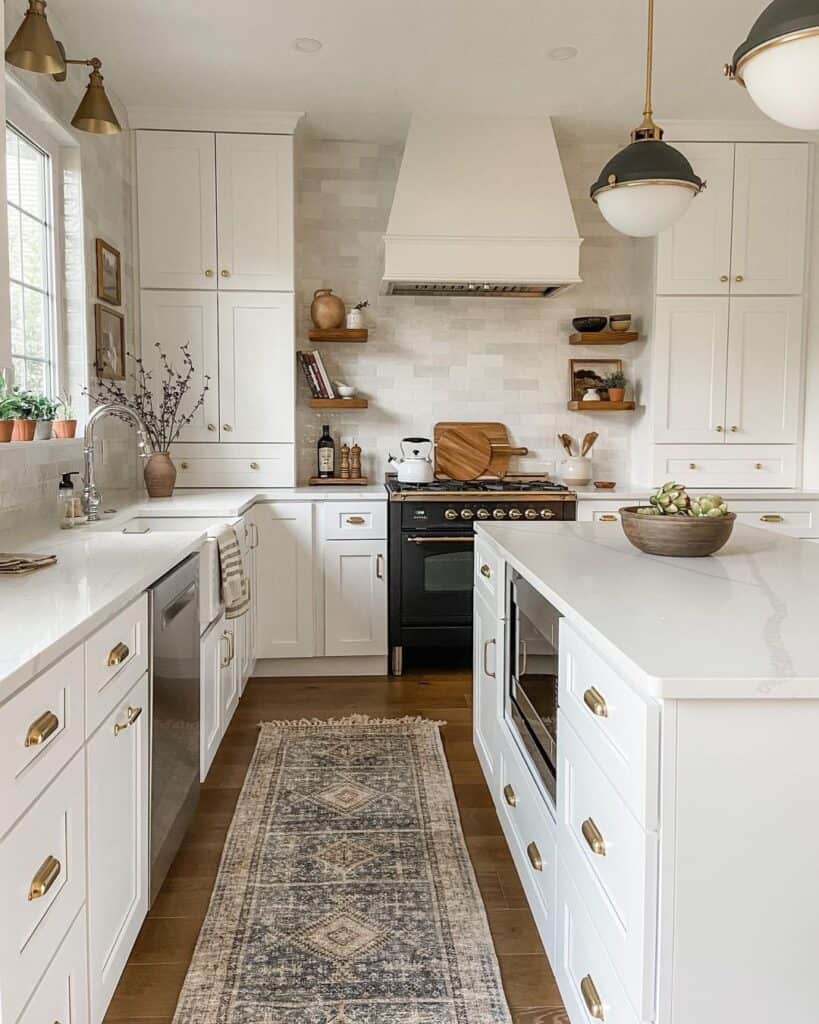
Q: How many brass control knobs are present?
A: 7